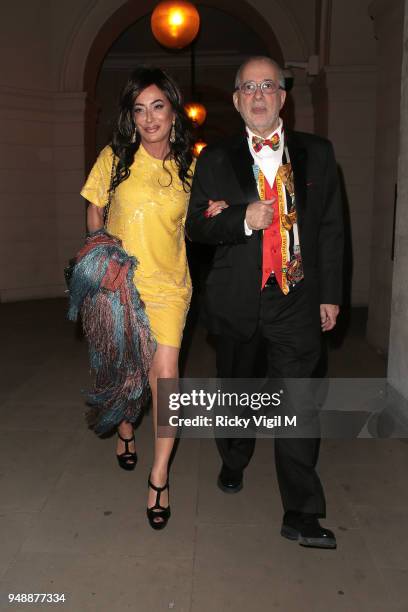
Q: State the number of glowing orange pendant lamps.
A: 3